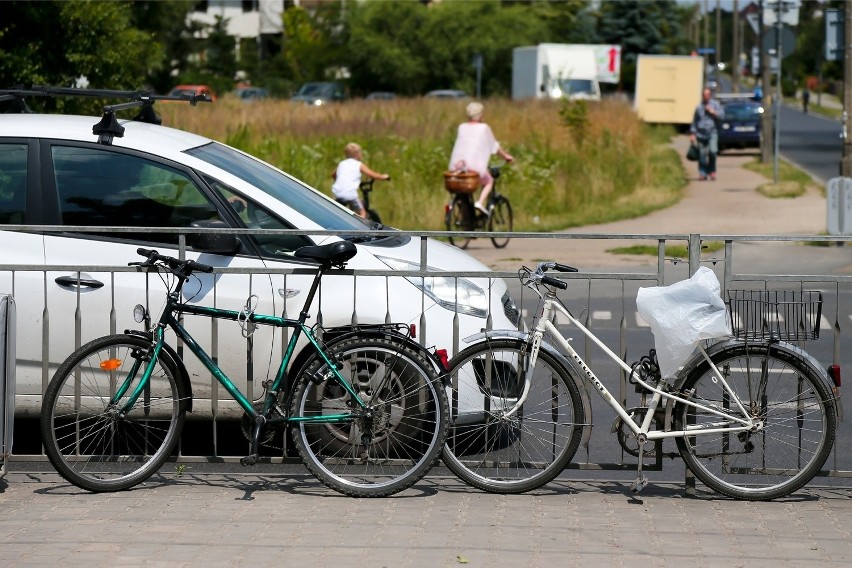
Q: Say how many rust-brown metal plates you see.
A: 0